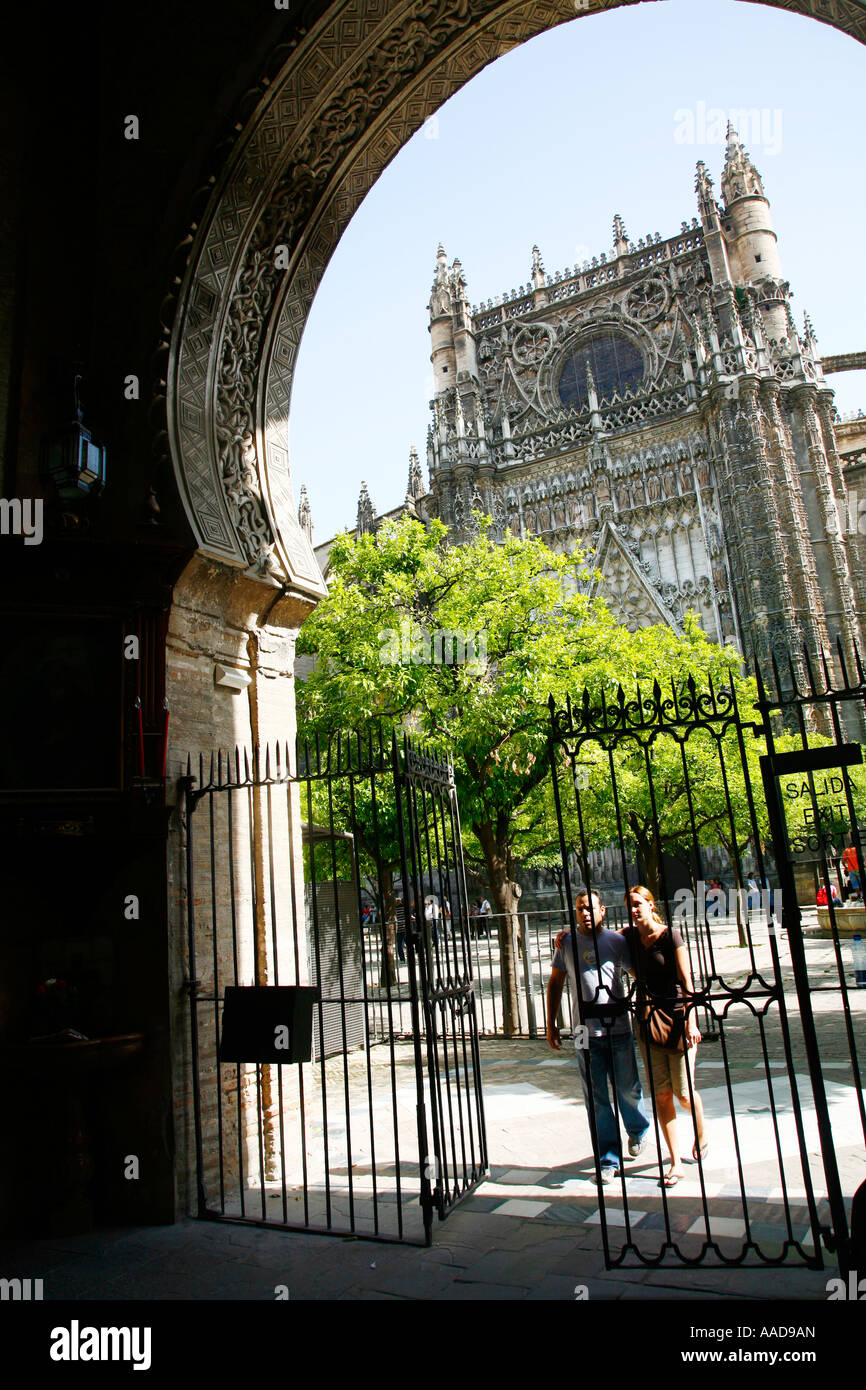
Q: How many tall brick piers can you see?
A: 1